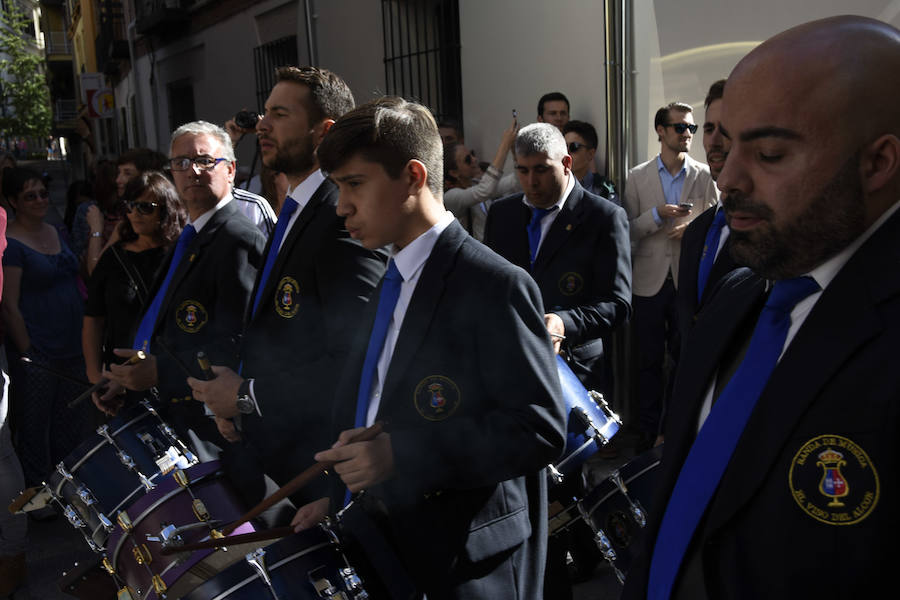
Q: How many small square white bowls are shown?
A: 0